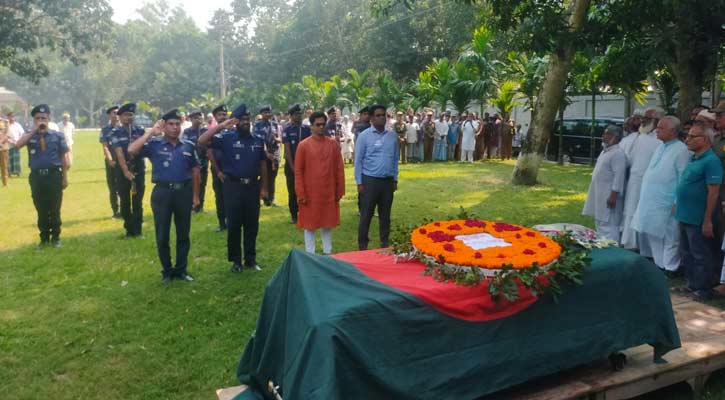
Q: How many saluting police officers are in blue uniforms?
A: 2